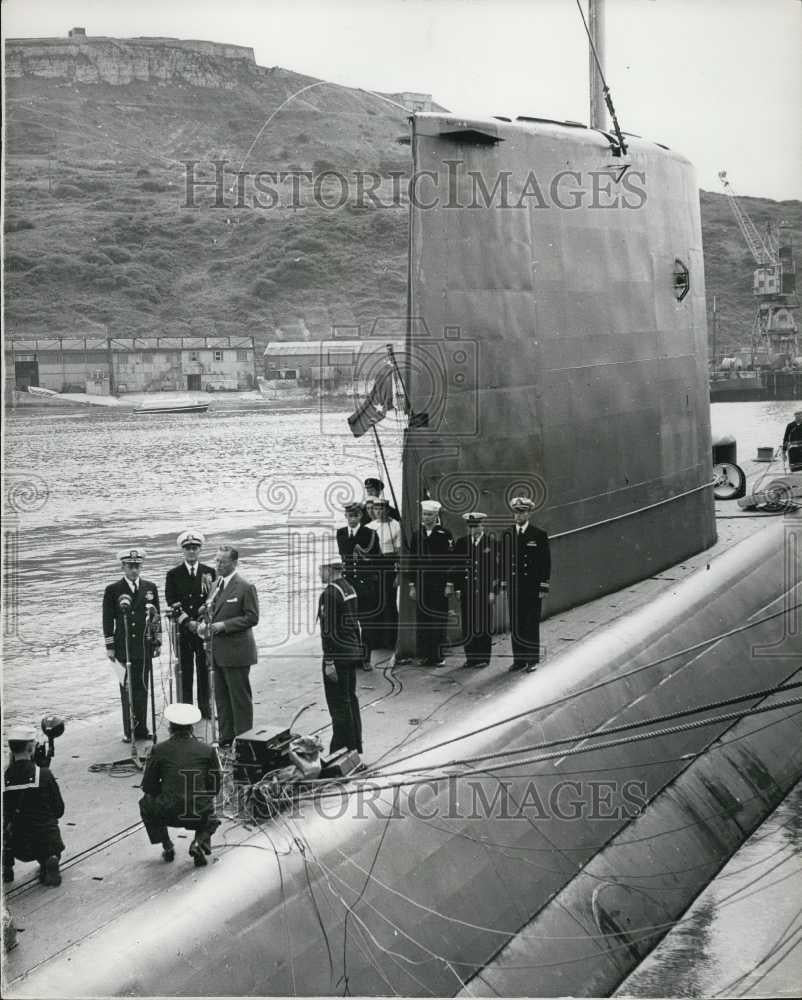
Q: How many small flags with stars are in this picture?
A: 1